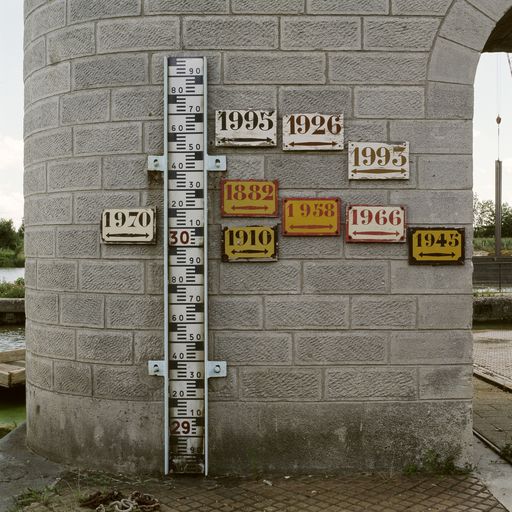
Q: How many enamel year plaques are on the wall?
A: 9